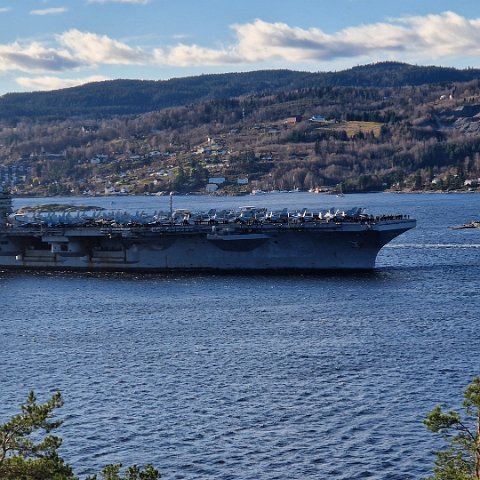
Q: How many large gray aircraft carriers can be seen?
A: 1